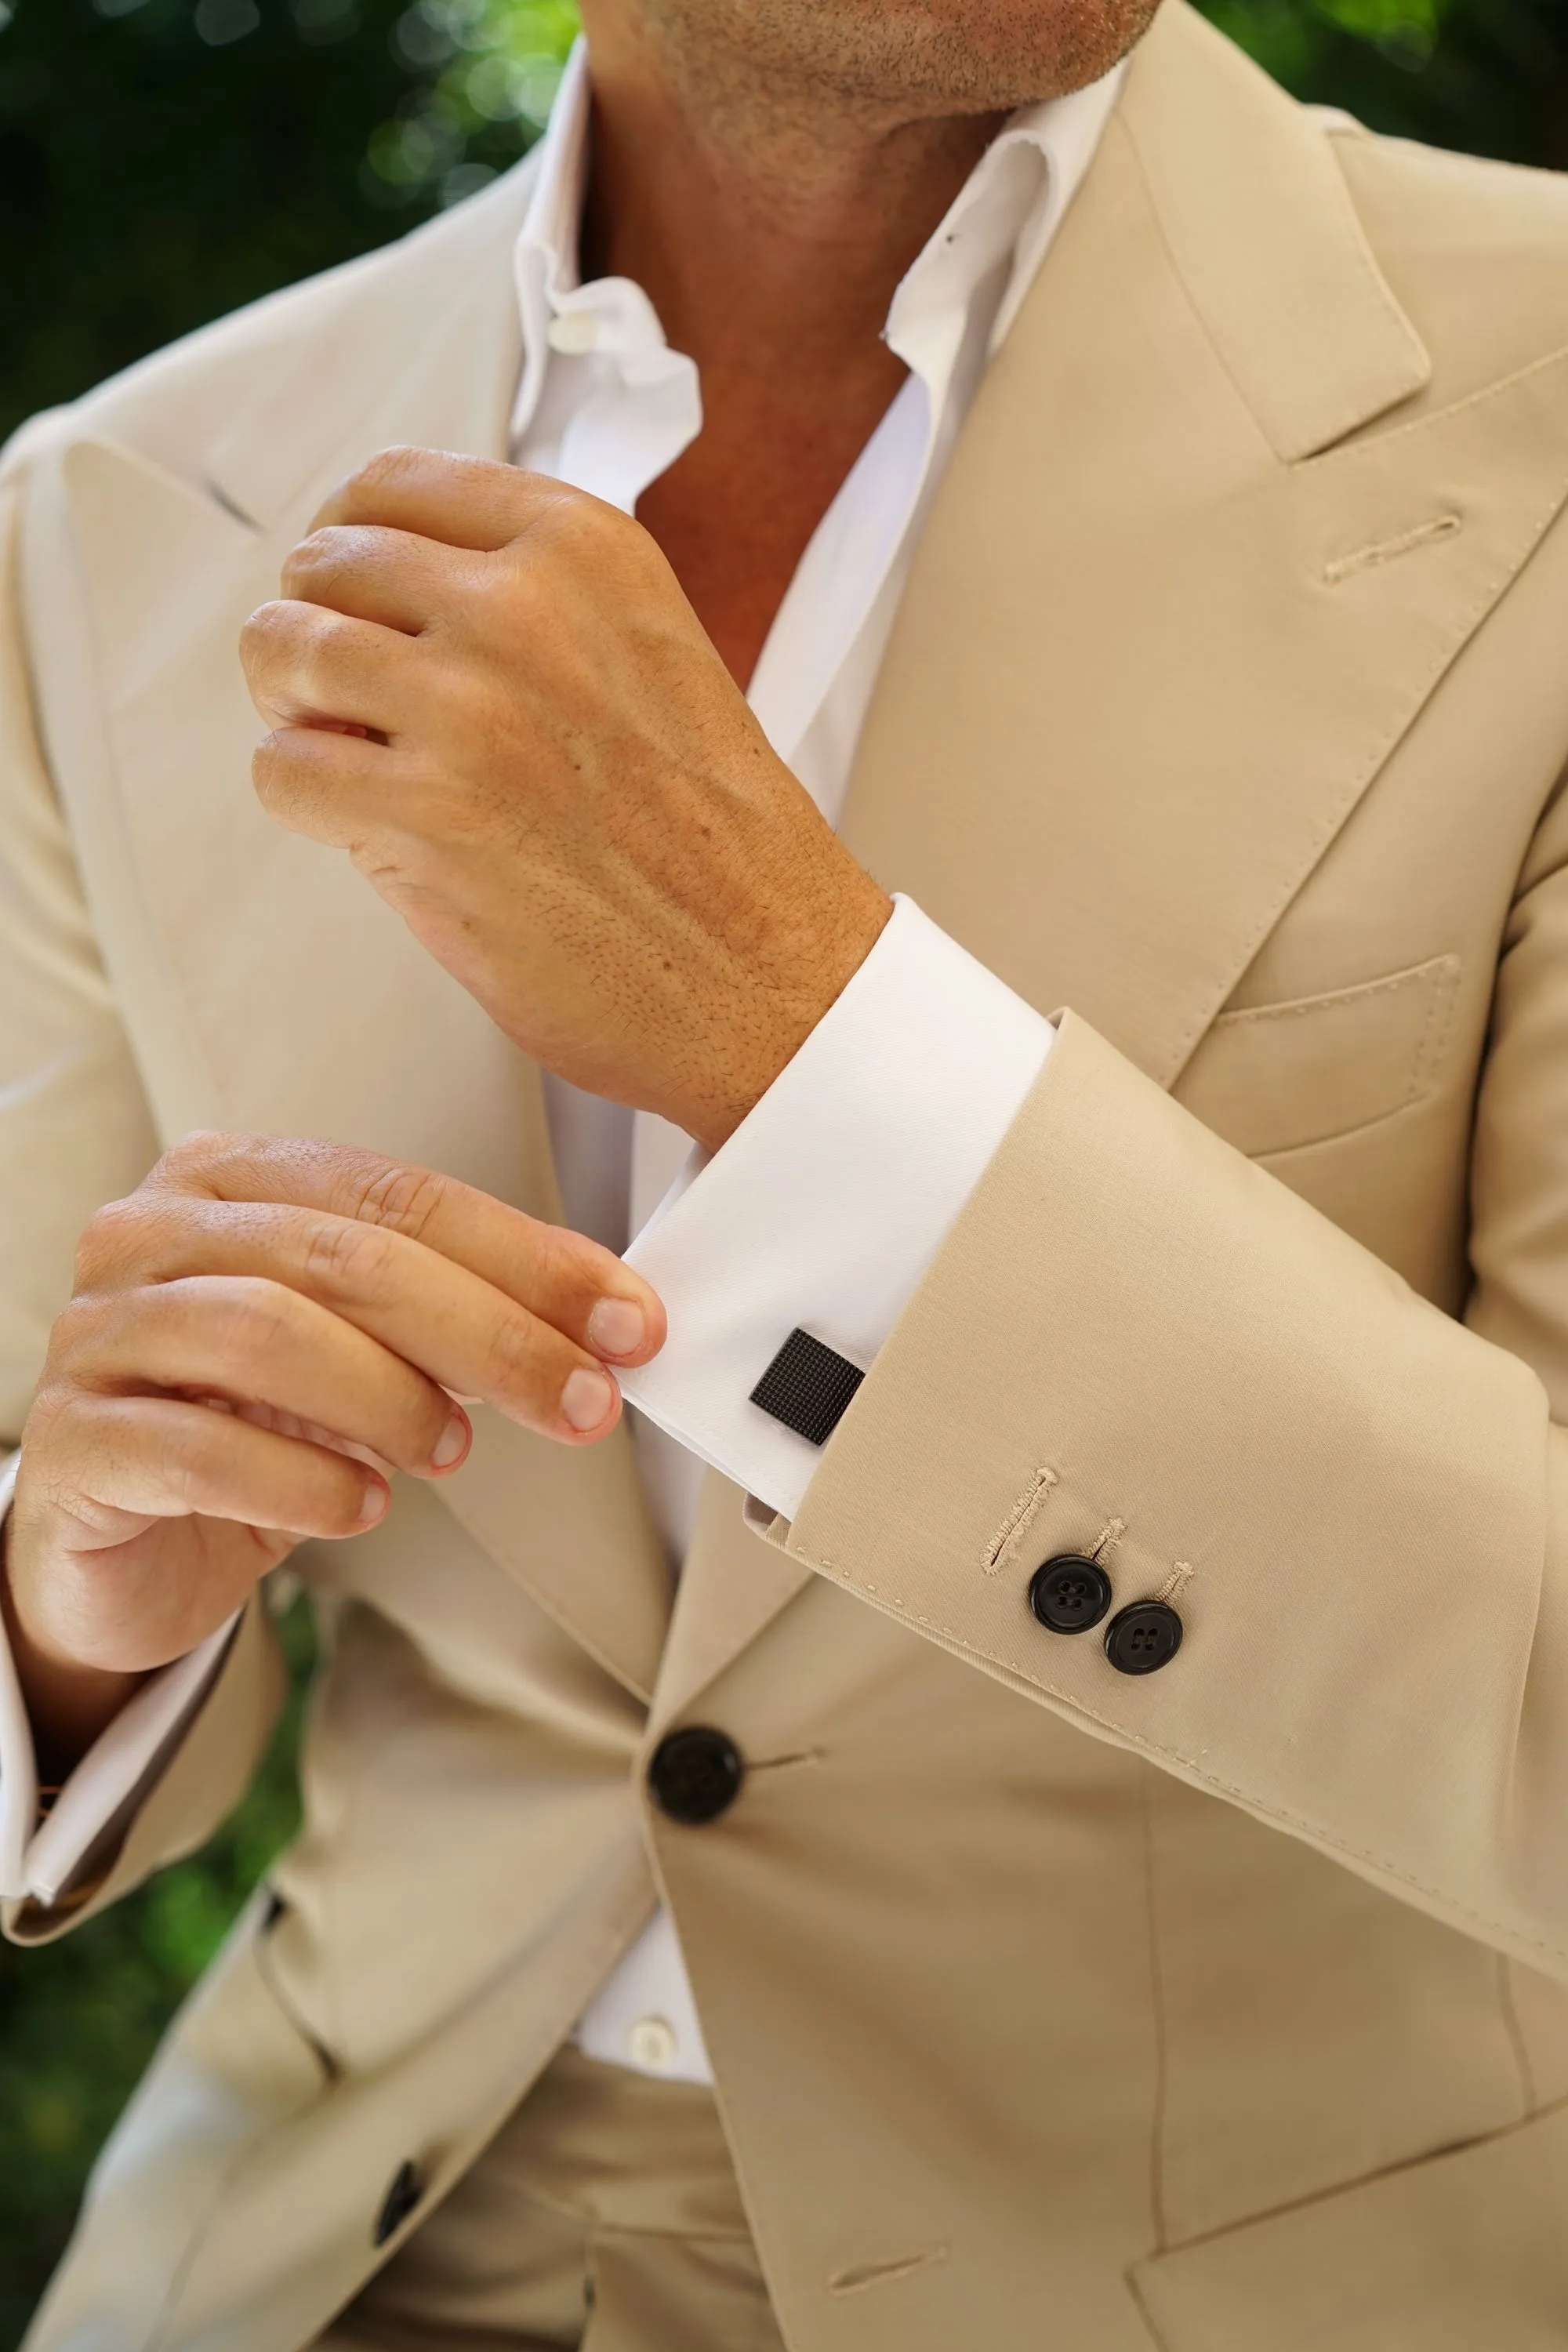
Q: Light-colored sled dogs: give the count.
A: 0